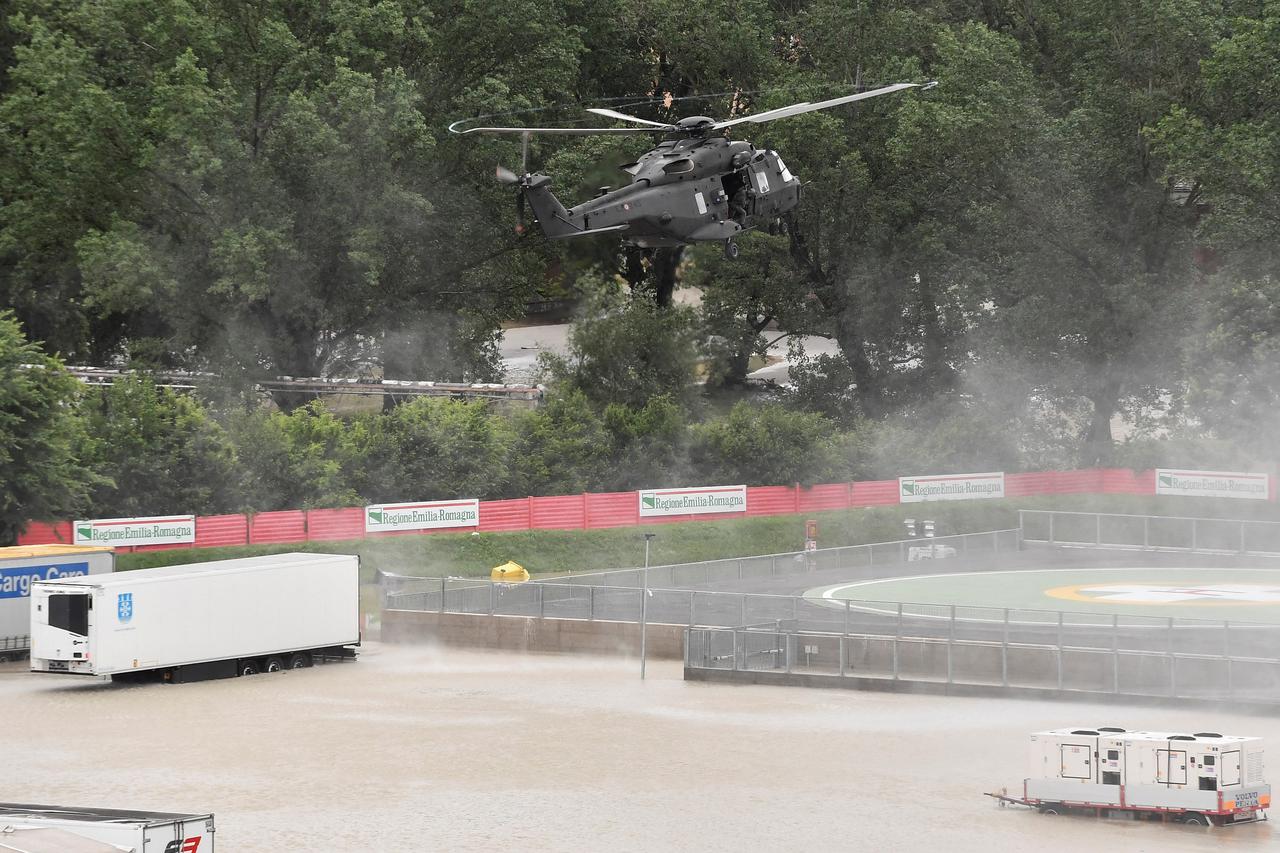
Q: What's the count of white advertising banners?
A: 5